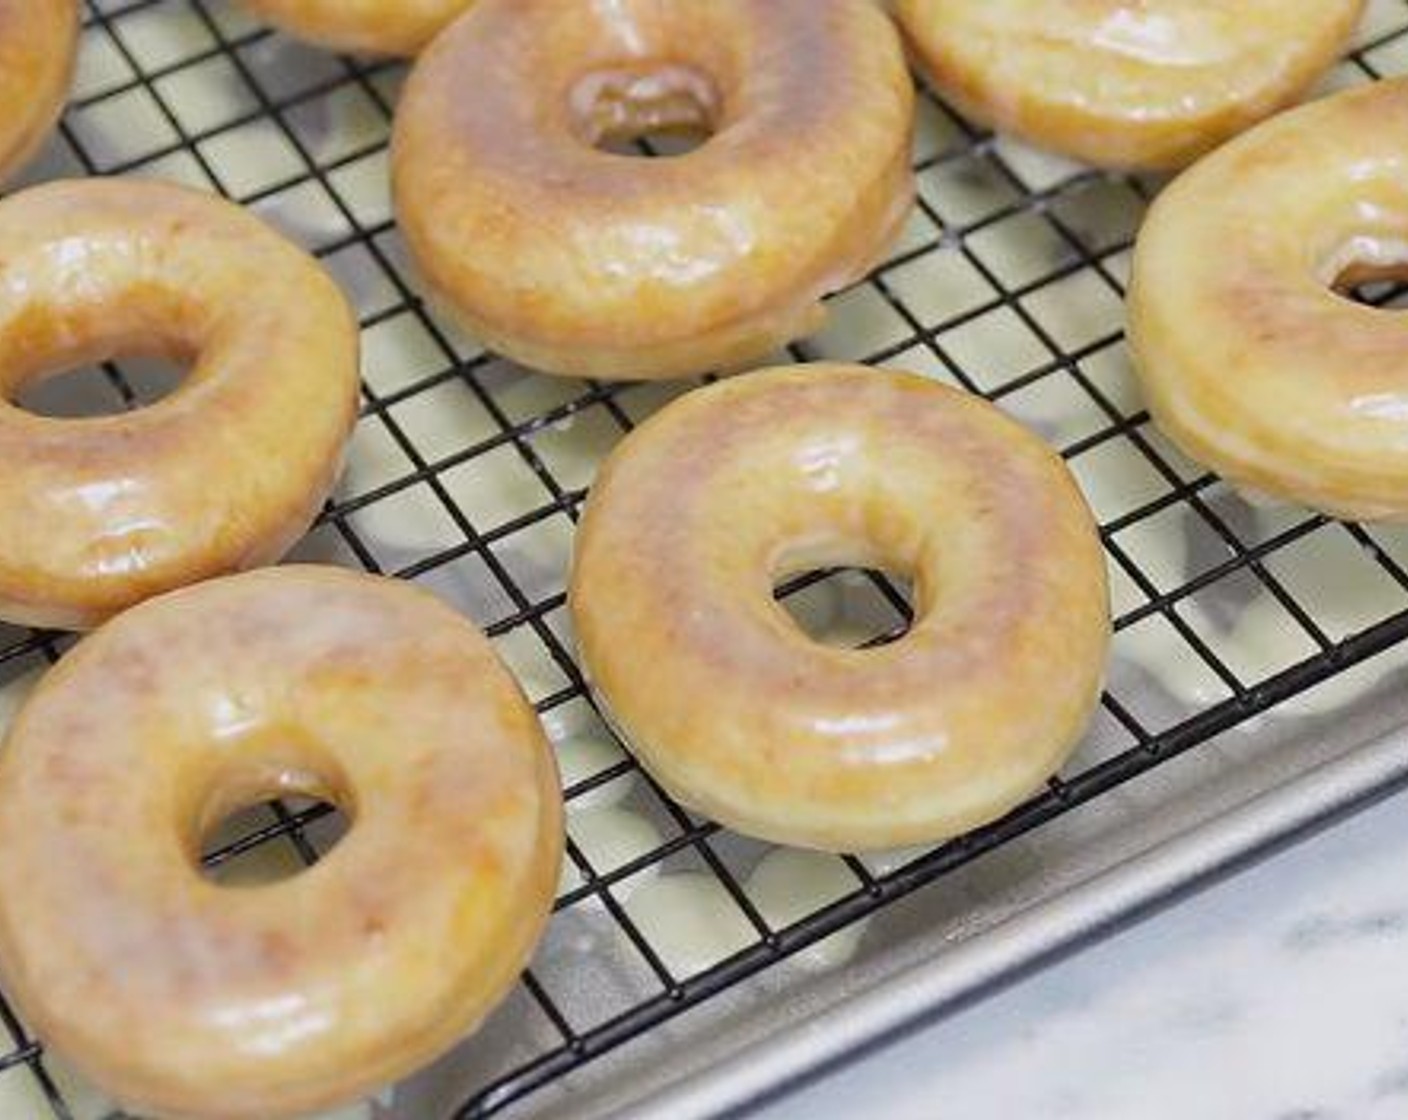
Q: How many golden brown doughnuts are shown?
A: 8